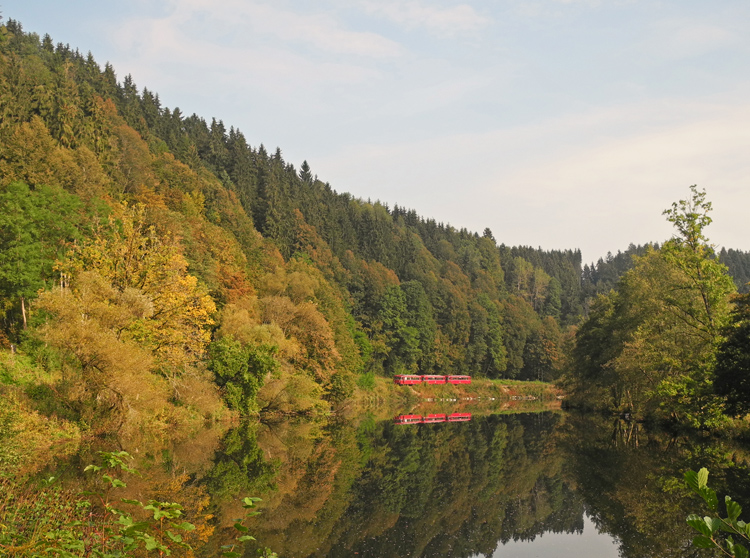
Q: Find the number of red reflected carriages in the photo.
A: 3